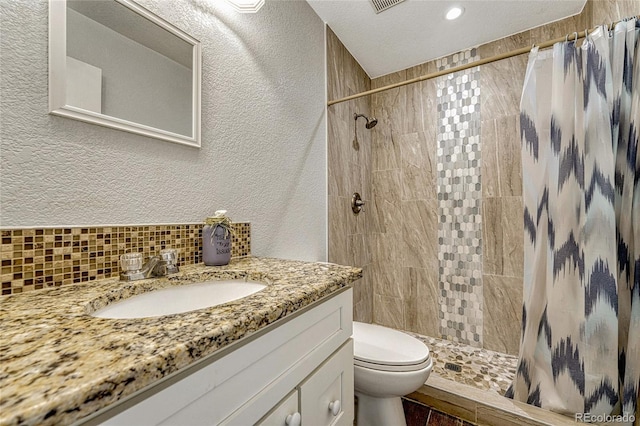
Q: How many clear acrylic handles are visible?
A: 2